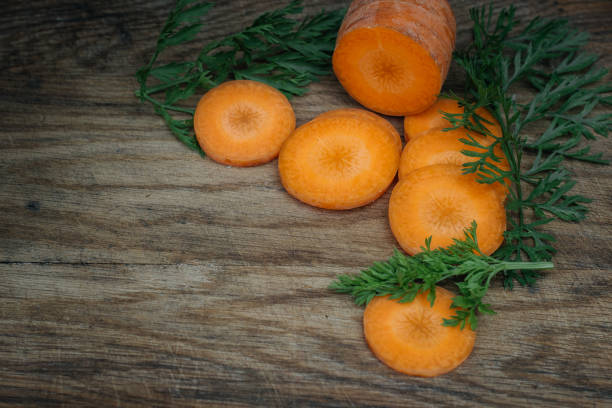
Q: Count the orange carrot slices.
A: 6